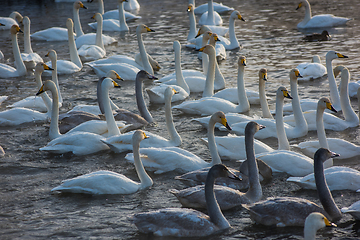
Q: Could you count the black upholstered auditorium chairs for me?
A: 0